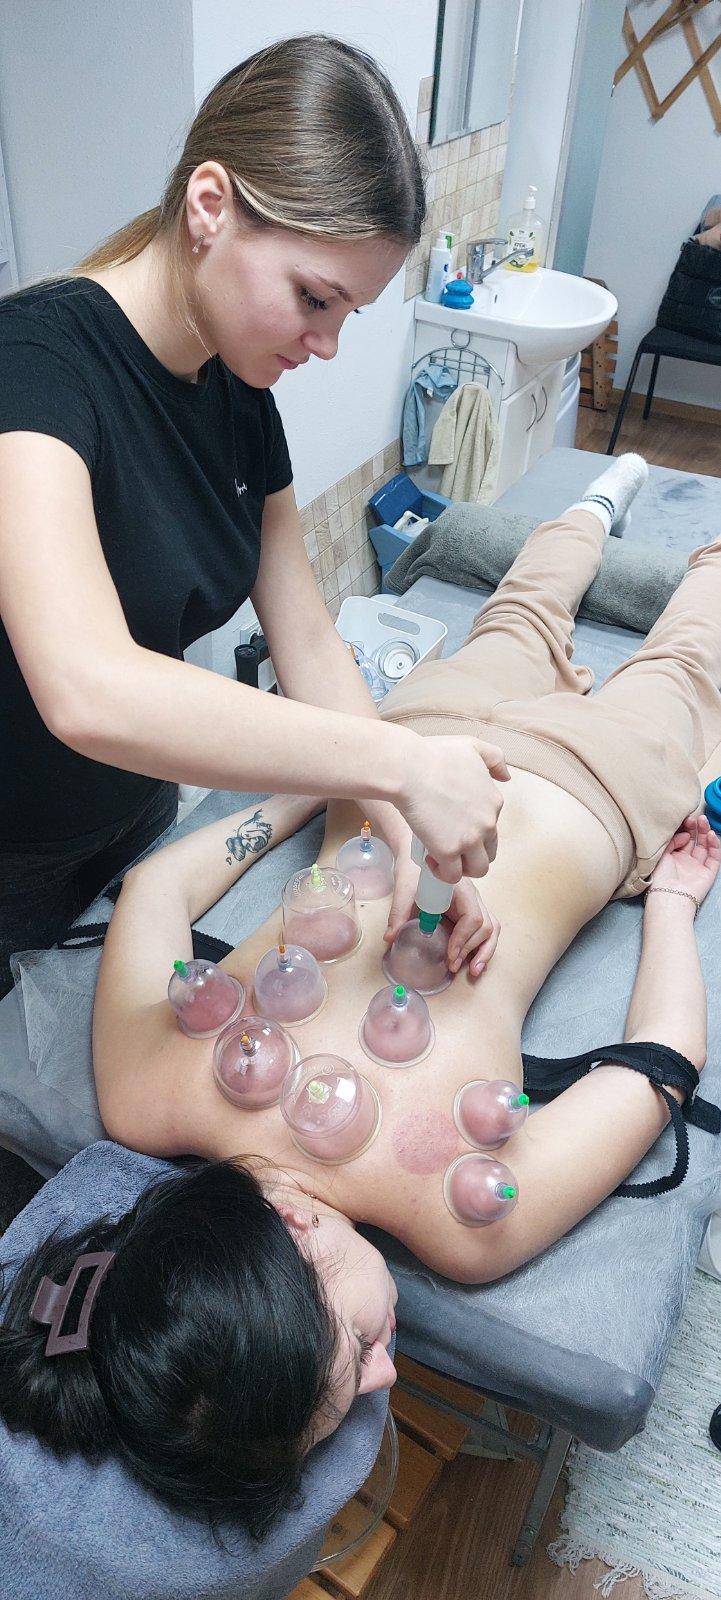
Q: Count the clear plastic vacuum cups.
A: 10